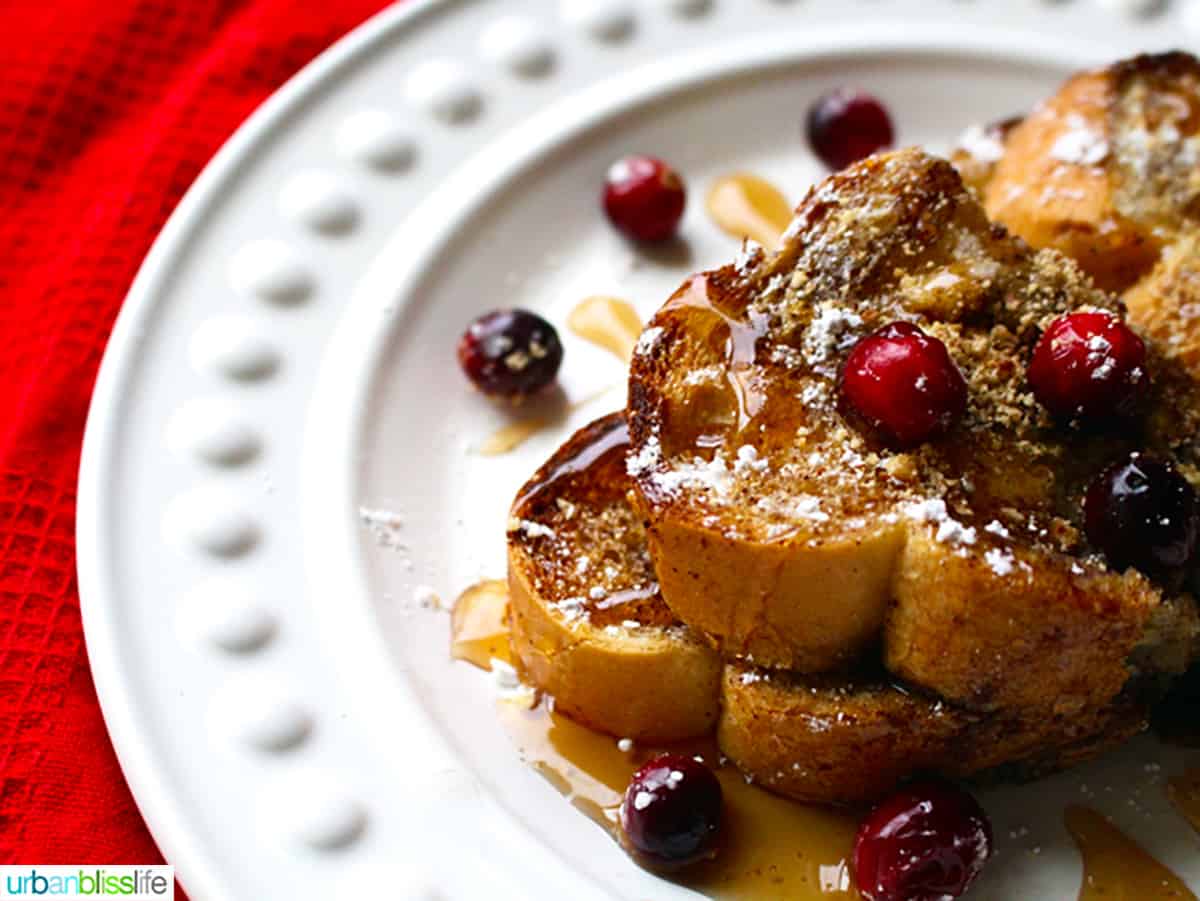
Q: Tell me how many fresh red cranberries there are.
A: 8